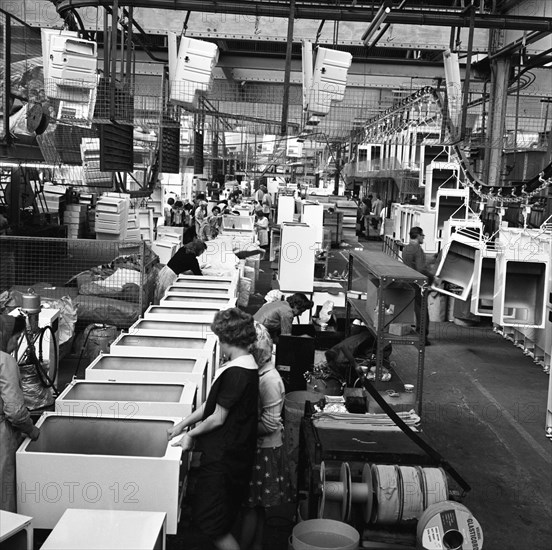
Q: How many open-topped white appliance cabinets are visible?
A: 9